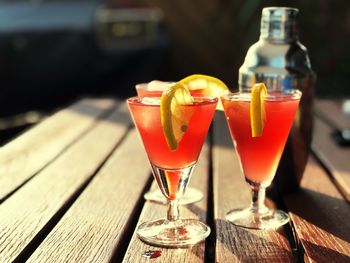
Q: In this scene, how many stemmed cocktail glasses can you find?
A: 3